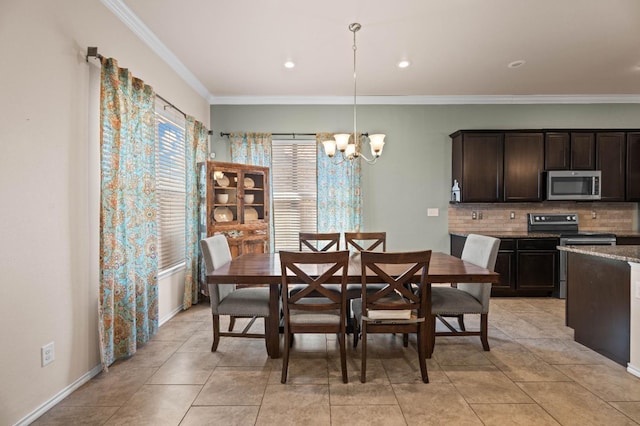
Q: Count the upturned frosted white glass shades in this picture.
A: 5